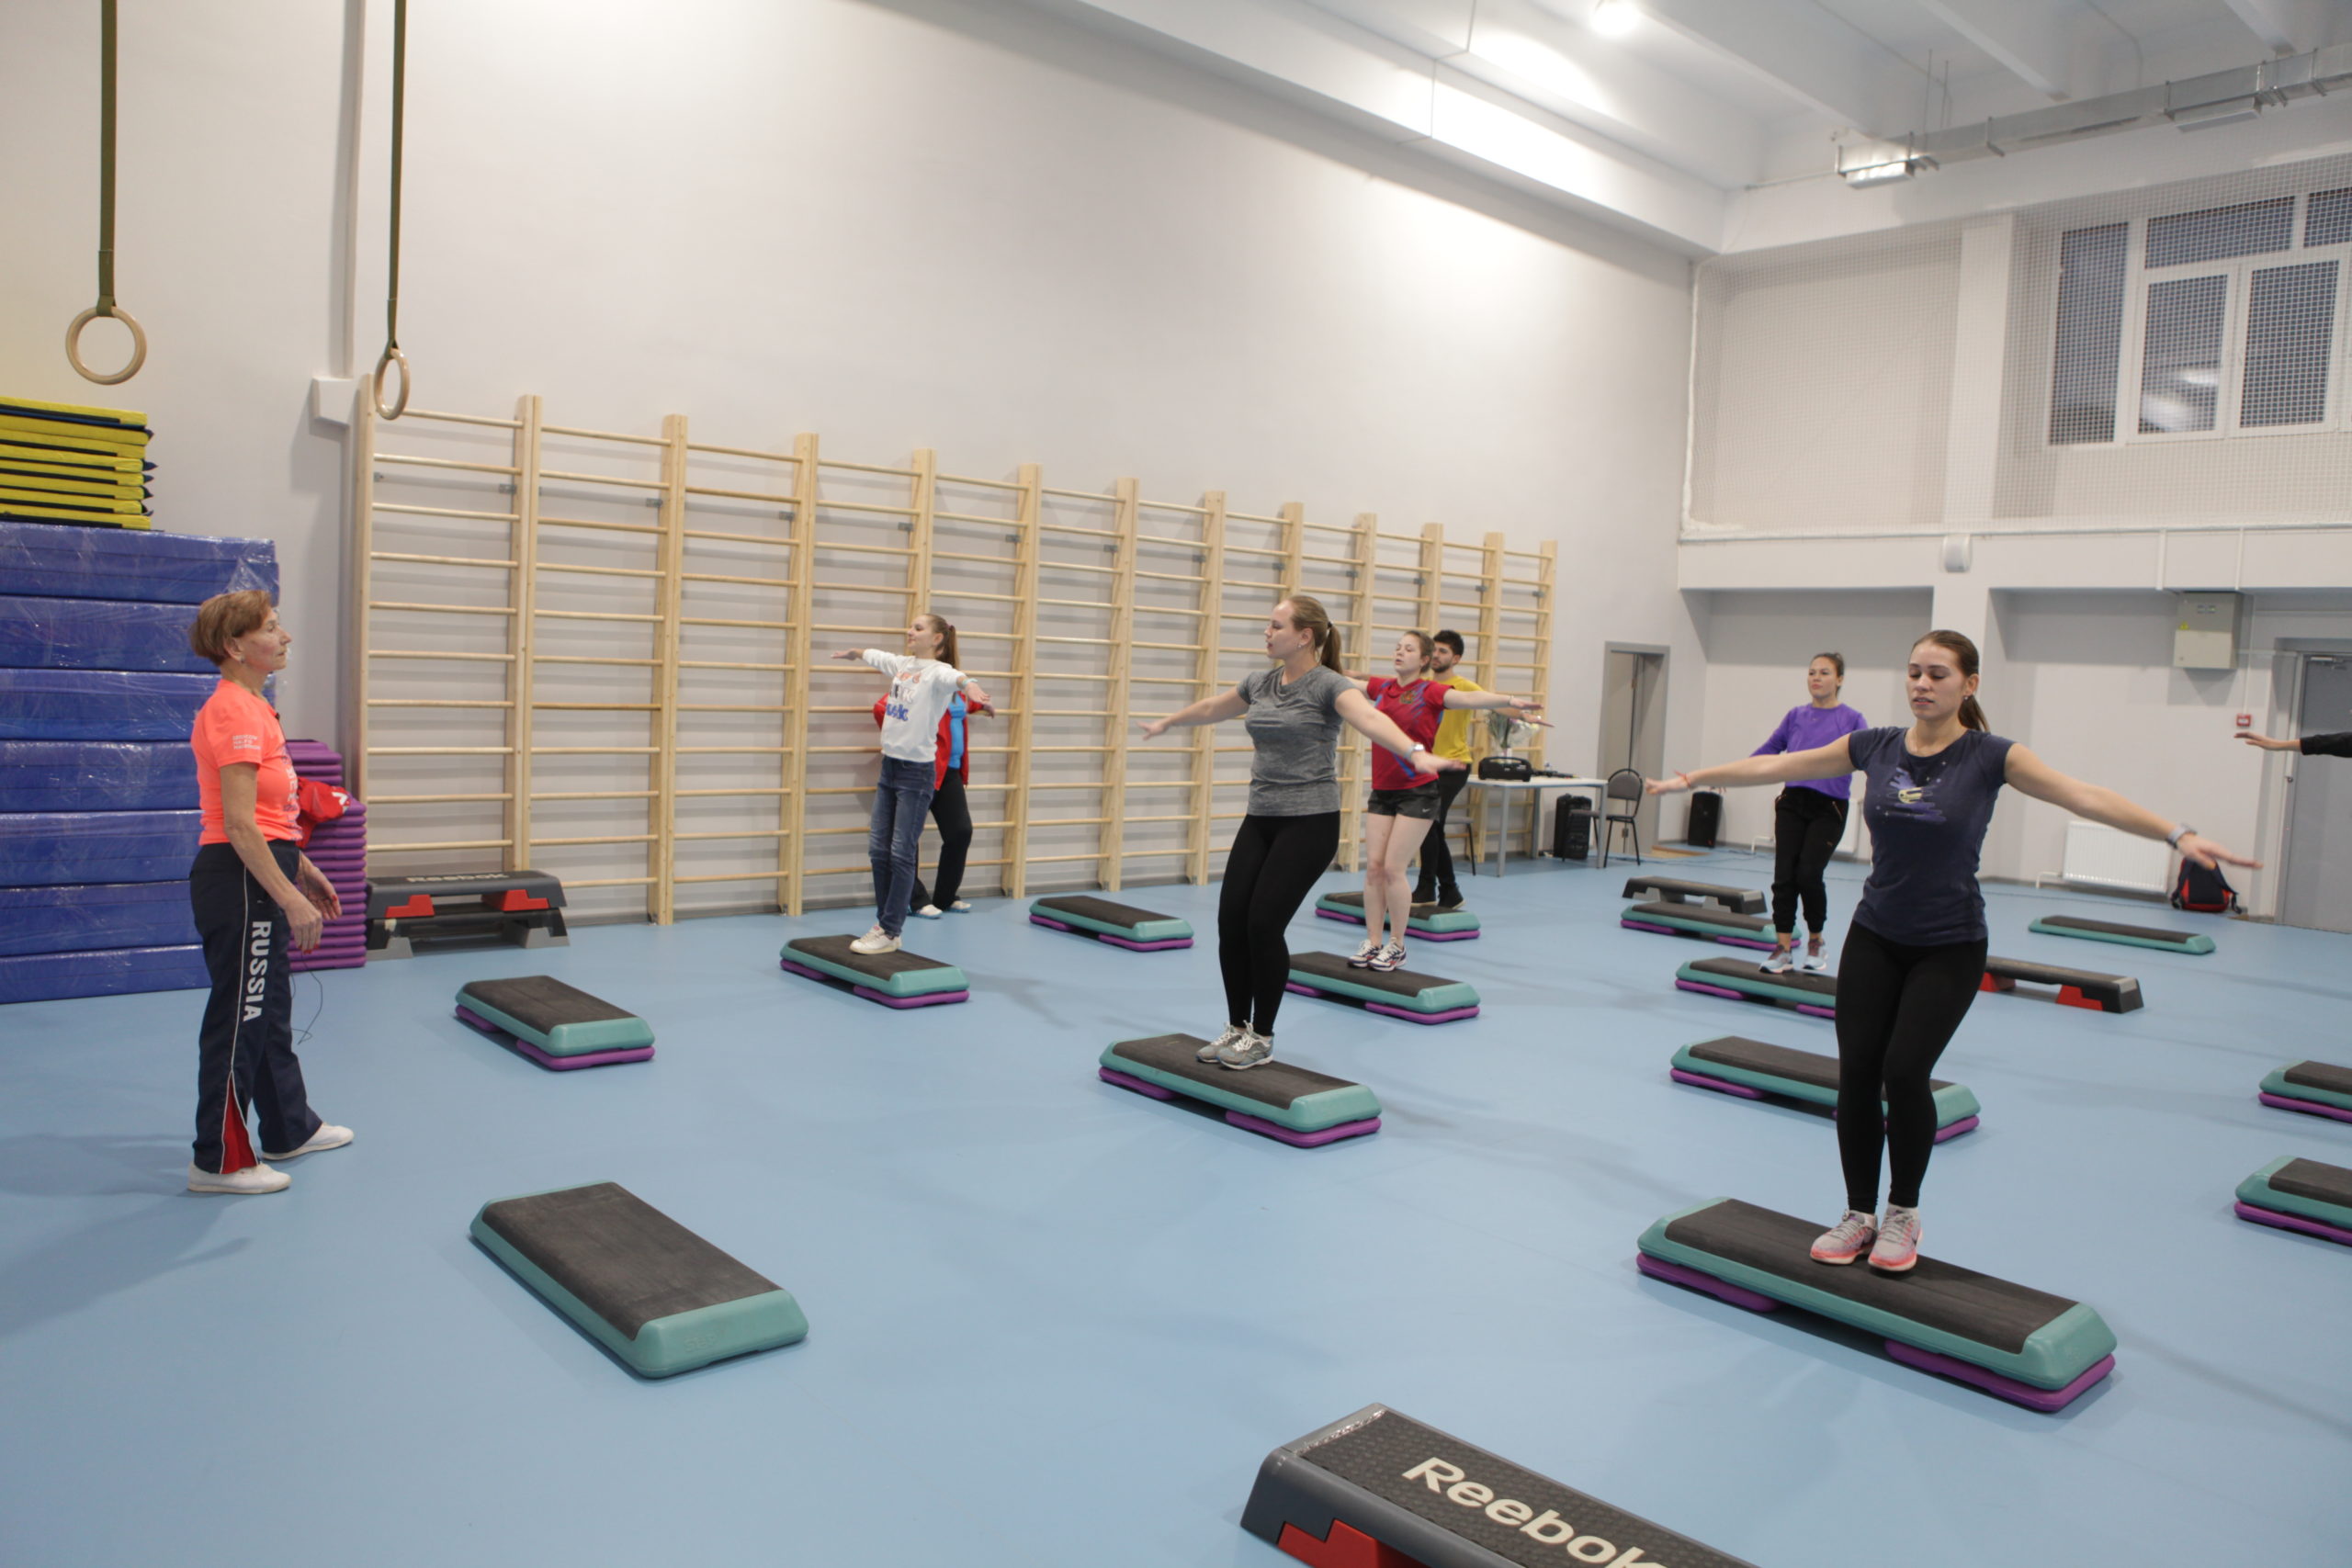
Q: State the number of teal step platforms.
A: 14